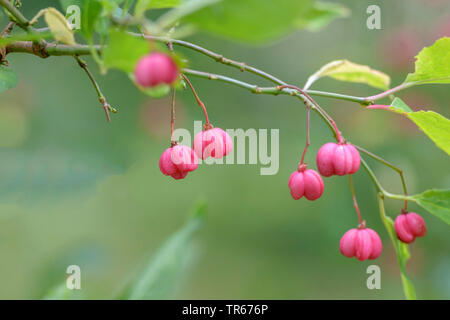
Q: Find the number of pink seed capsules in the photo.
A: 7